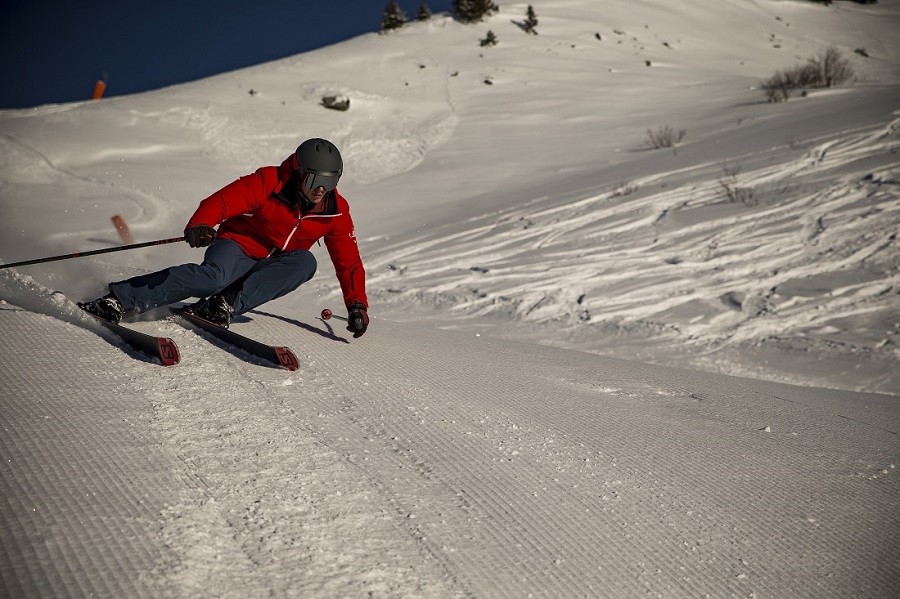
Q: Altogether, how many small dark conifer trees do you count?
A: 5